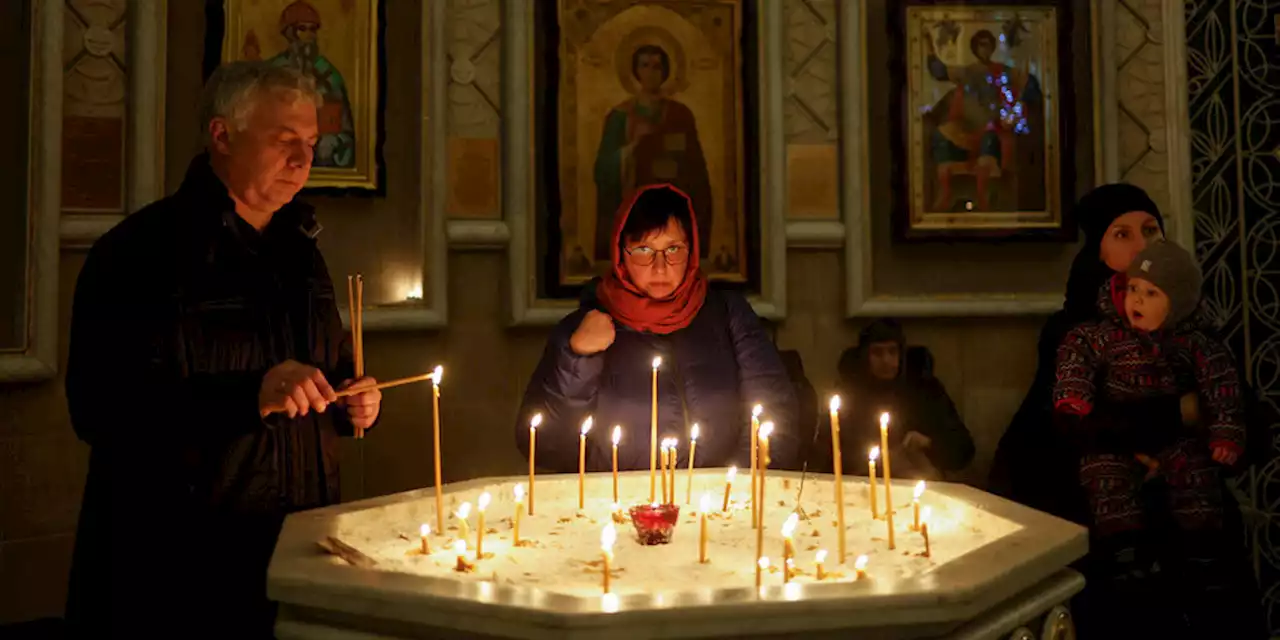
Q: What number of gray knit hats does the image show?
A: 1